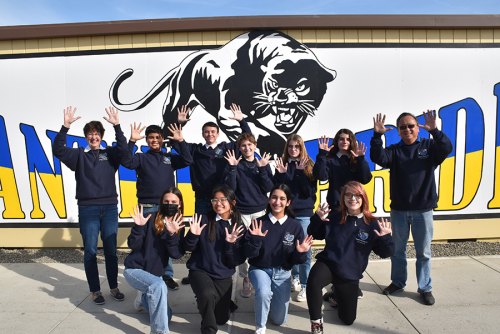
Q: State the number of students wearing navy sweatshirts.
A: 9